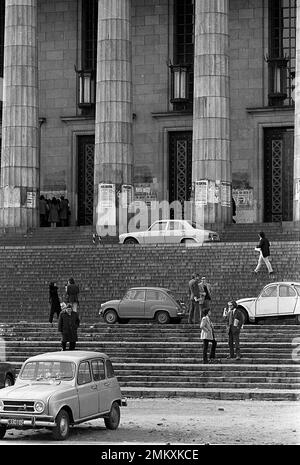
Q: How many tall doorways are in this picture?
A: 3